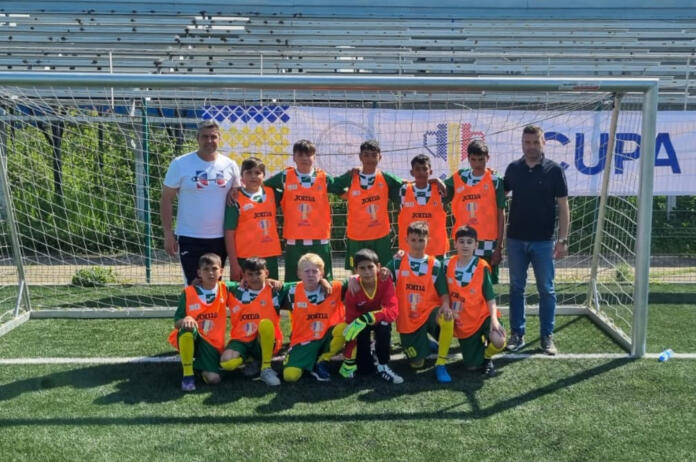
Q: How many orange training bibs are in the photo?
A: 10